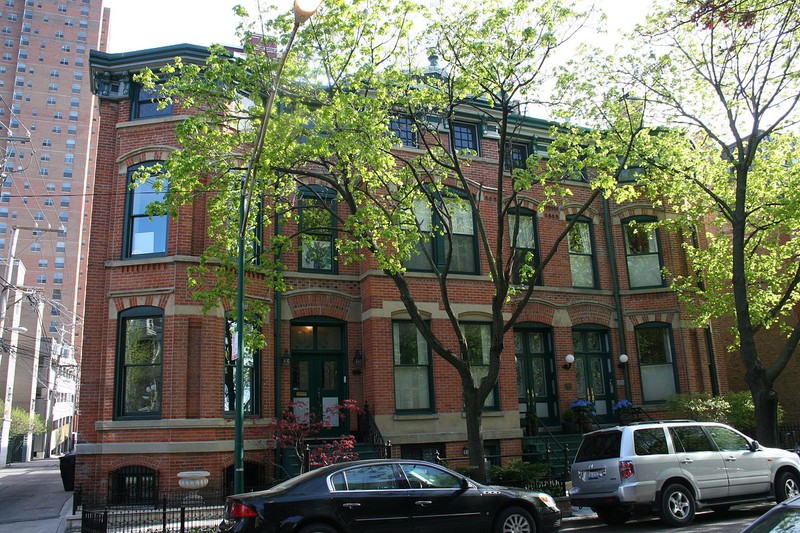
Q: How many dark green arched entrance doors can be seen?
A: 3